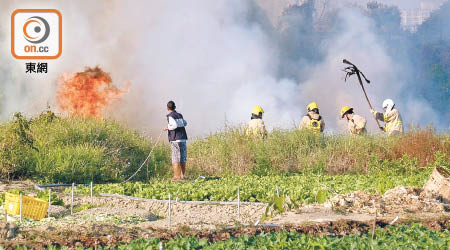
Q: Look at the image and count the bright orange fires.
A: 1